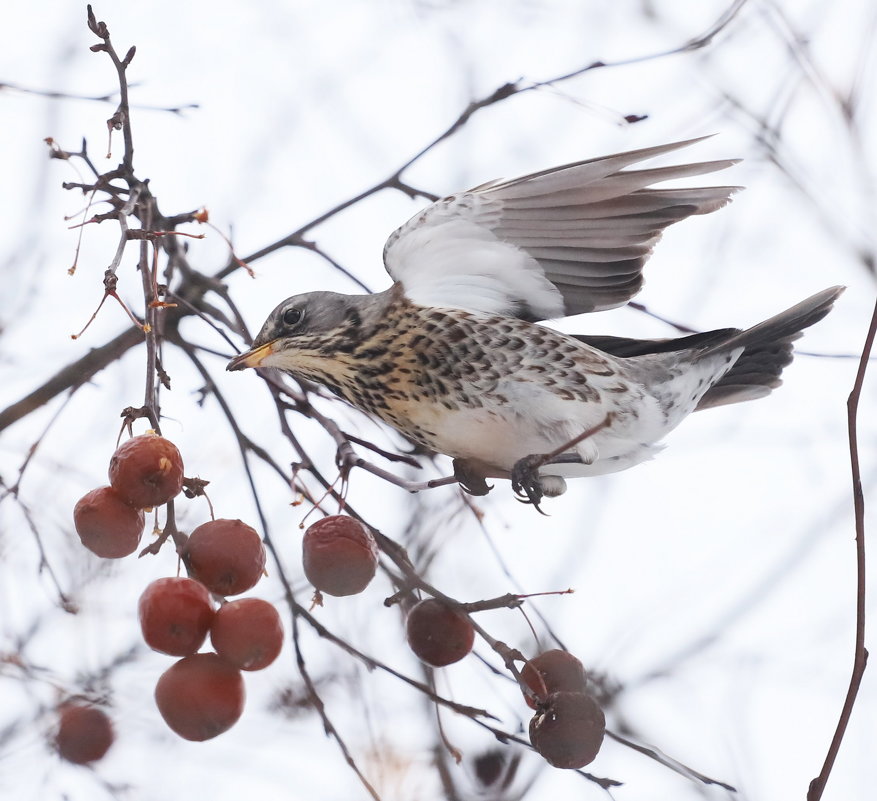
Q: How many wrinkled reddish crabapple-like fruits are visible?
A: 11